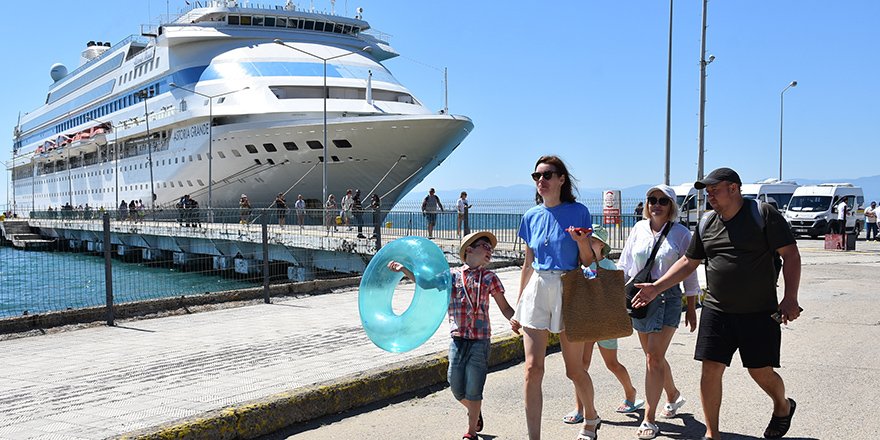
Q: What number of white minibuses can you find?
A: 3